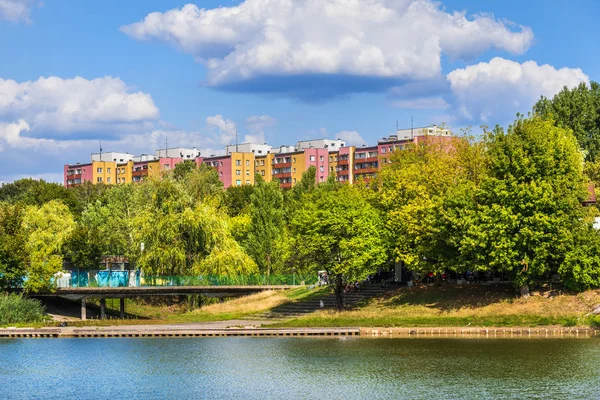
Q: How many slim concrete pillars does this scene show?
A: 3